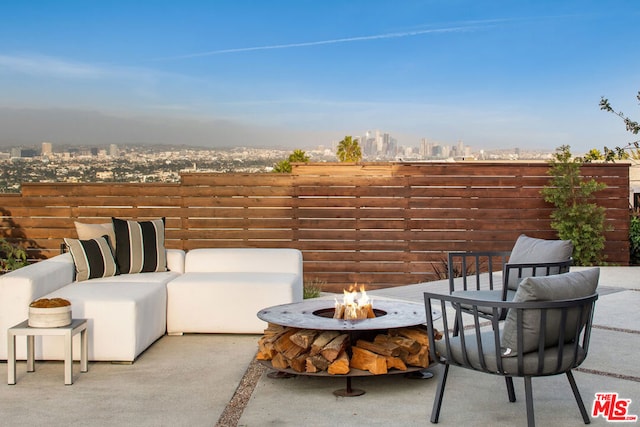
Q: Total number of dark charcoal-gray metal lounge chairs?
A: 2